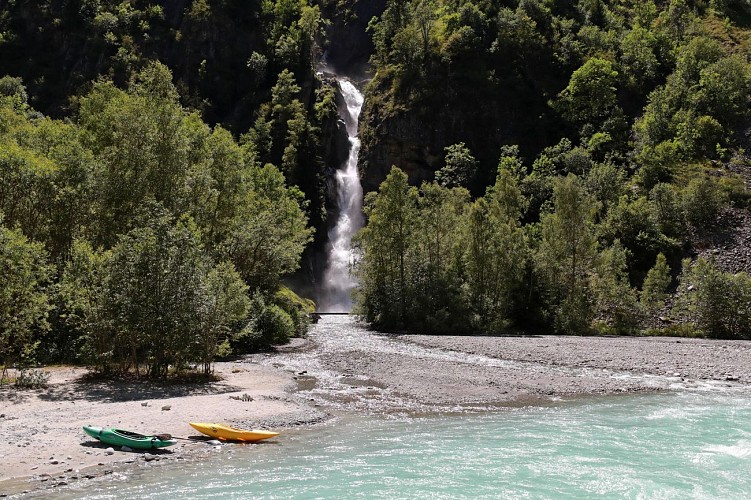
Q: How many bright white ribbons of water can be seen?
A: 1